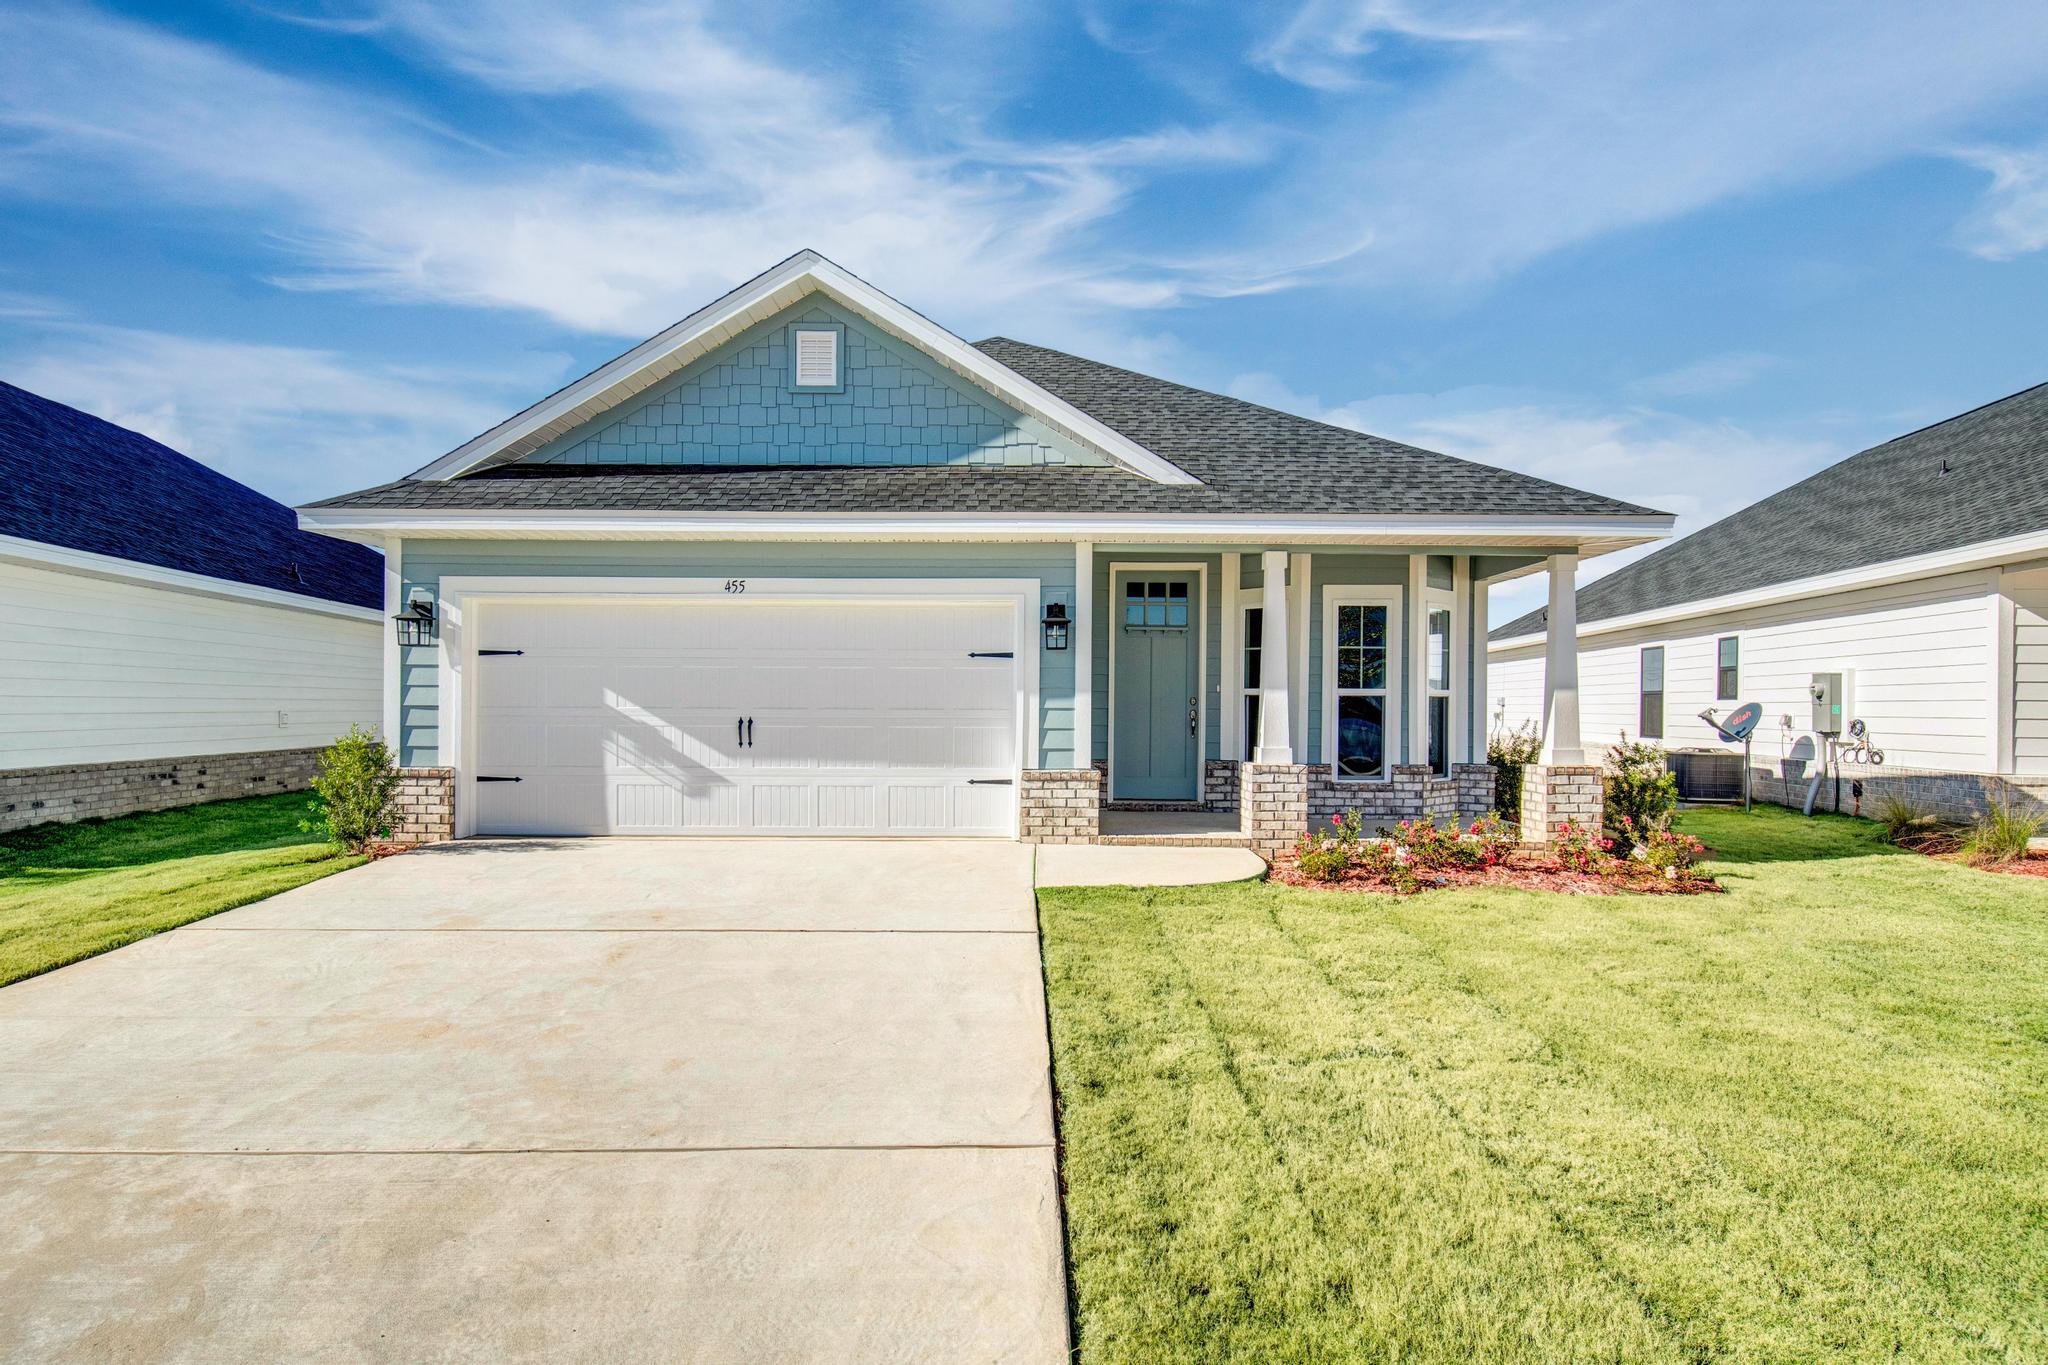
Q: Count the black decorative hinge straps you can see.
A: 4